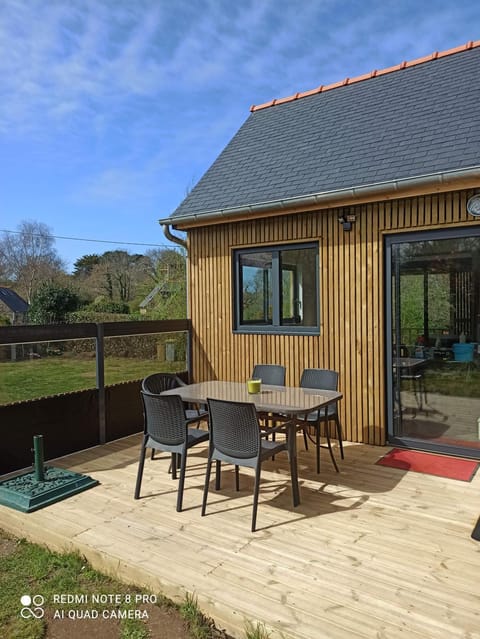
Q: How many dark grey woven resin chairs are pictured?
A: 5